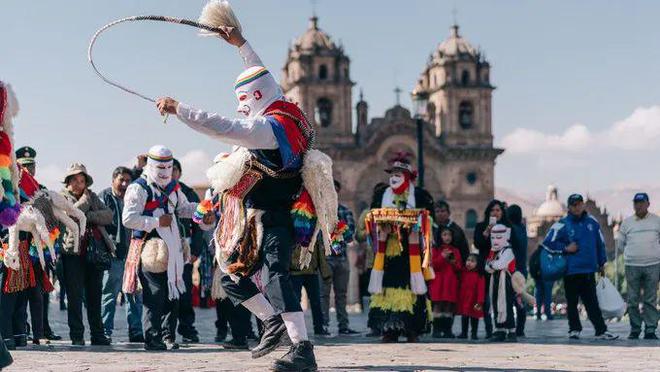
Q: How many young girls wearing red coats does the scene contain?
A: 2